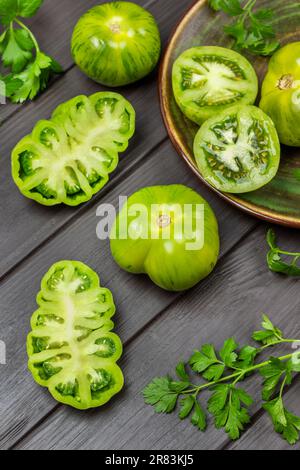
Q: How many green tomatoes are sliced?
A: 4